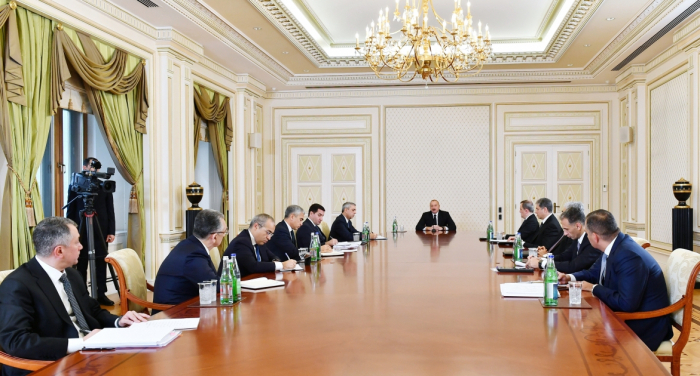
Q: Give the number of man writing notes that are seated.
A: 4